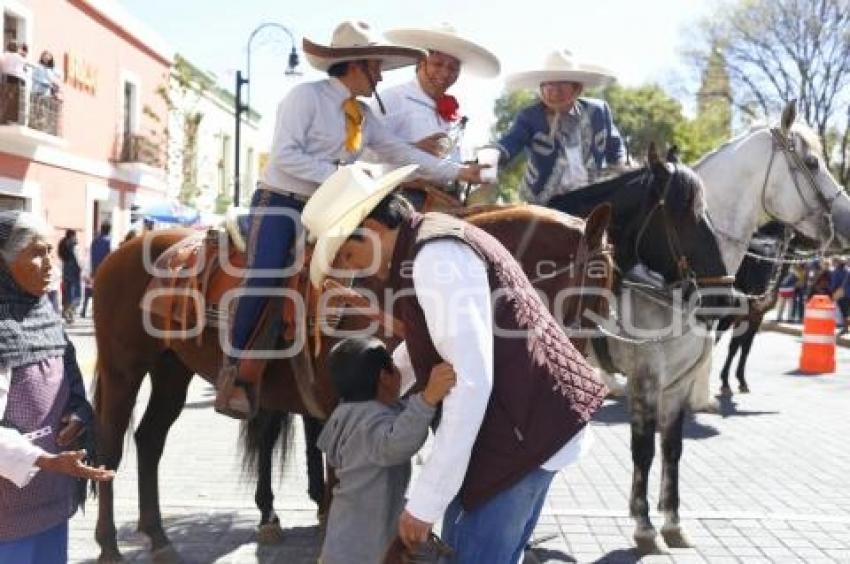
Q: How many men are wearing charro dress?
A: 3